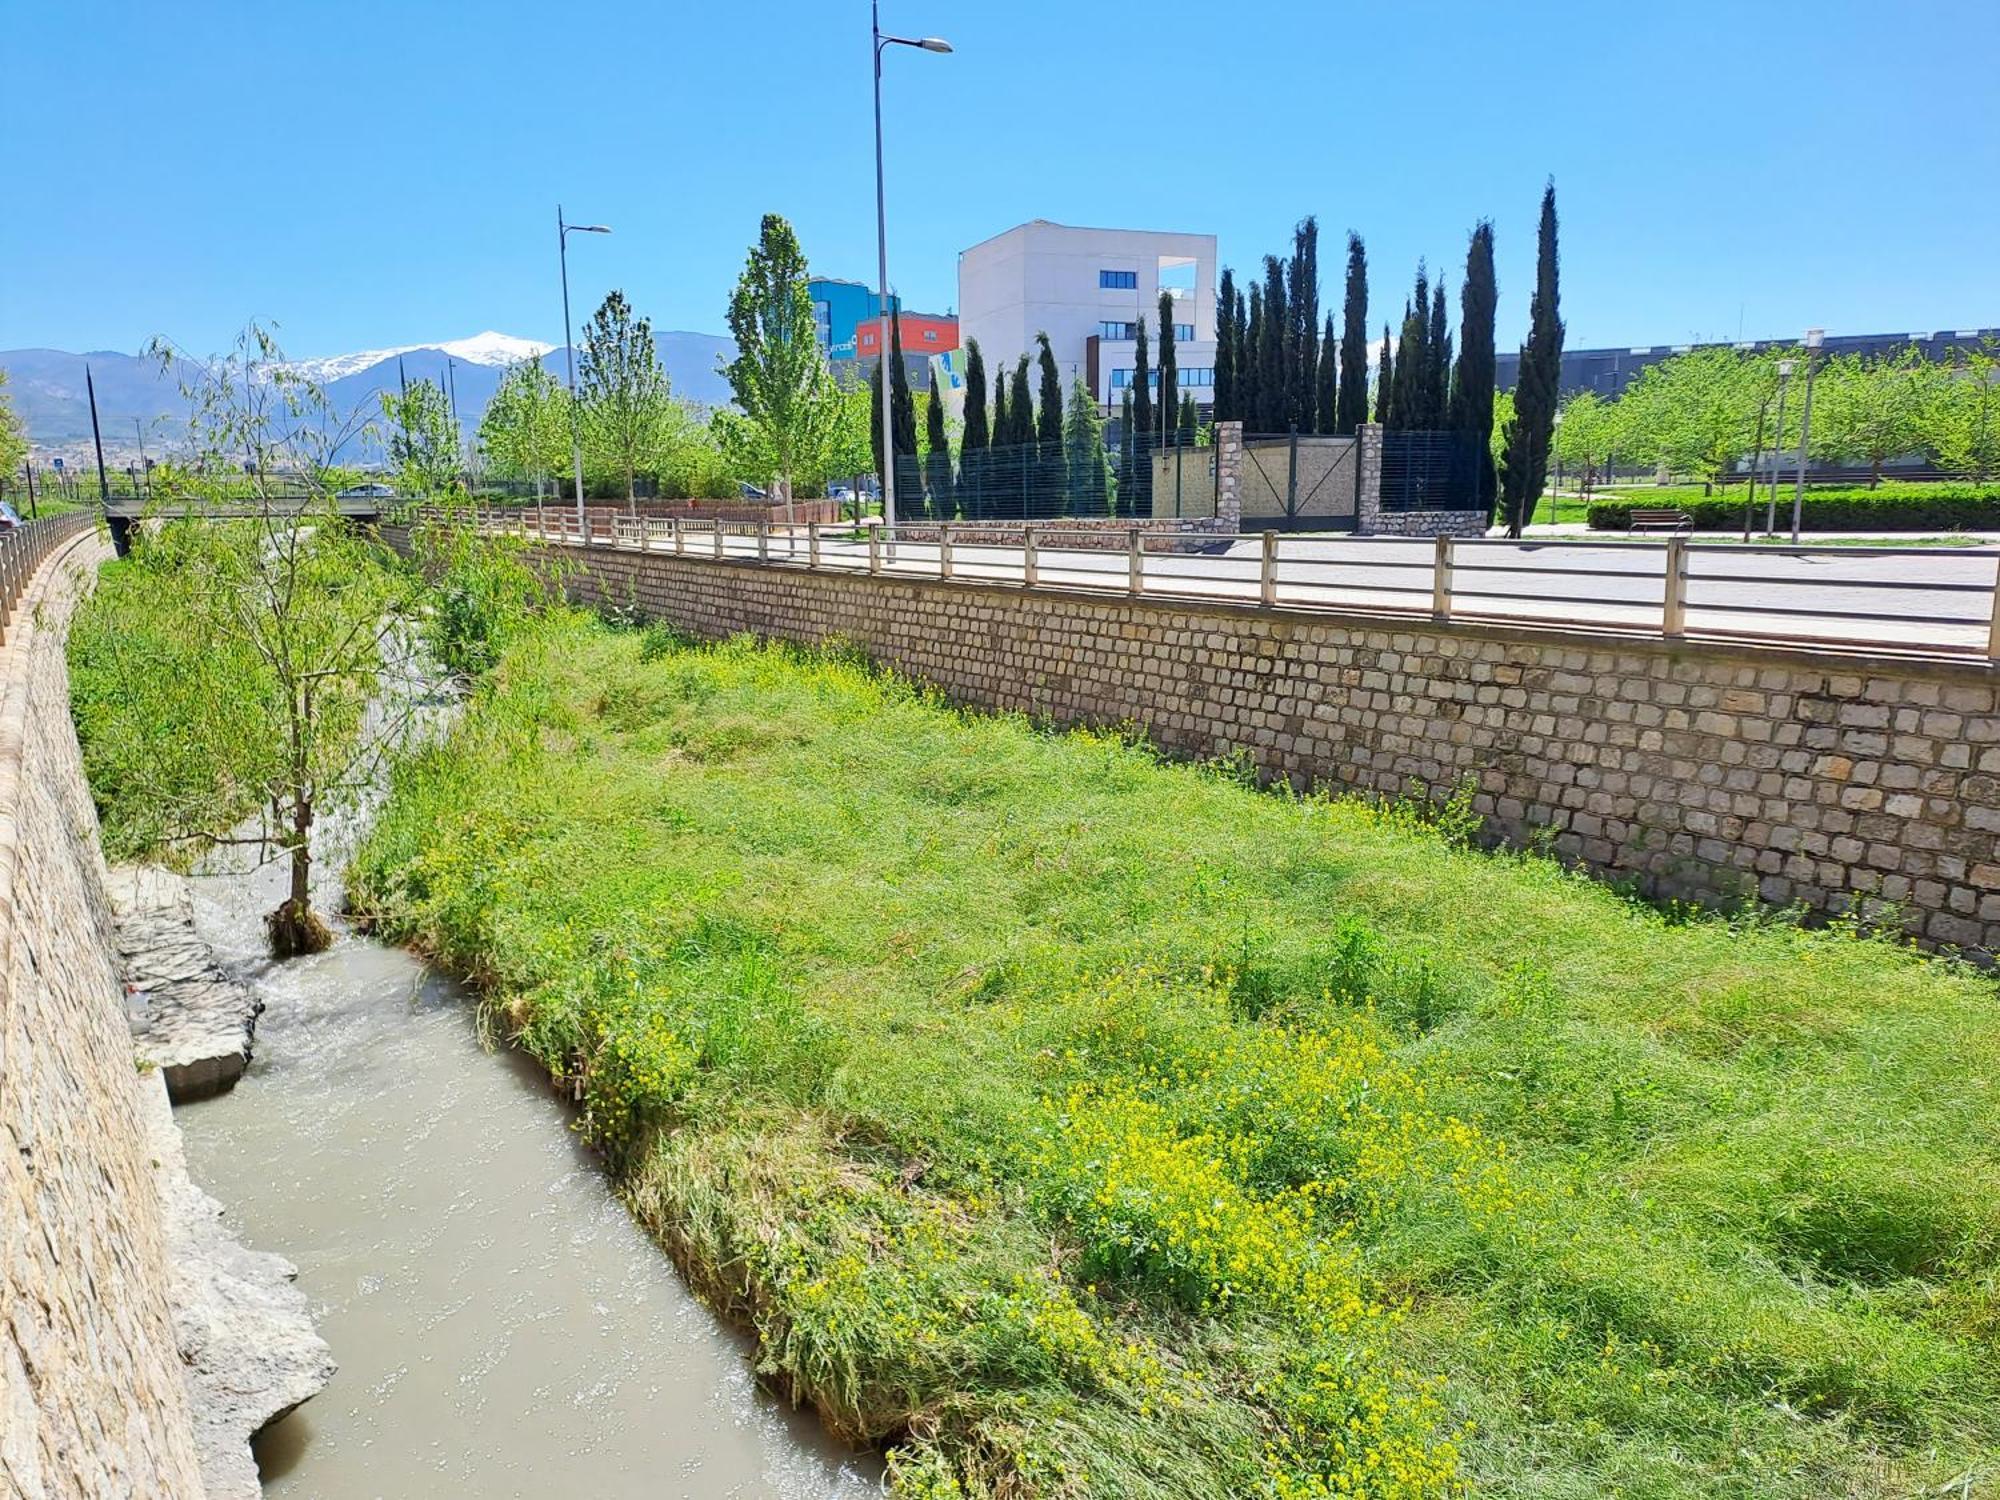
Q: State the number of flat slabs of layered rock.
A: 2